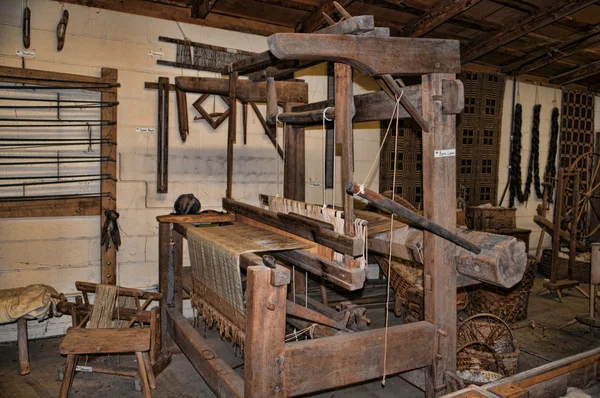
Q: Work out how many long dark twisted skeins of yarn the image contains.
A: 3